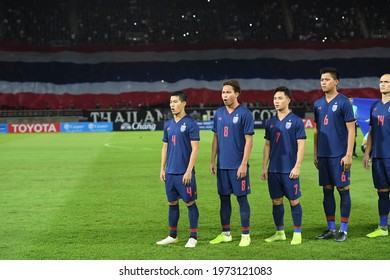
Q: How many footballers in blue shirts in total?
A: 5